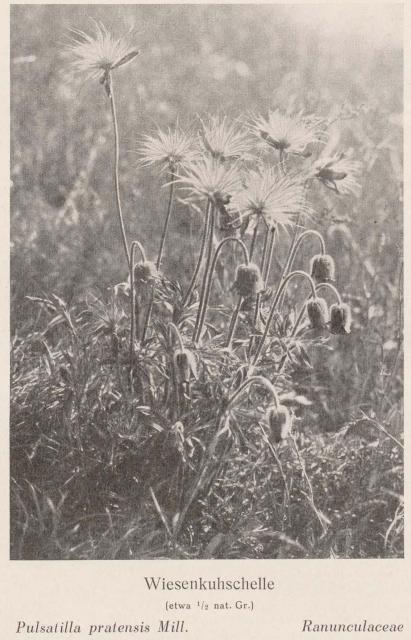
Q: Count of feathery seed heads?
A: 7